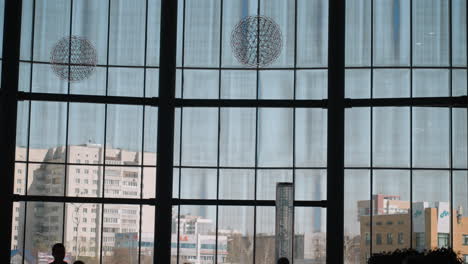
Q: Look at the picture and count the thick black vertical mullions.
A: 3